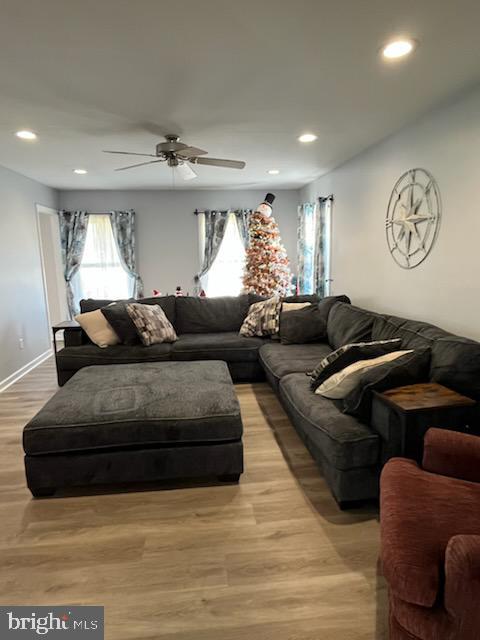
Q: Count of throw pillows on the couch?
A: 9